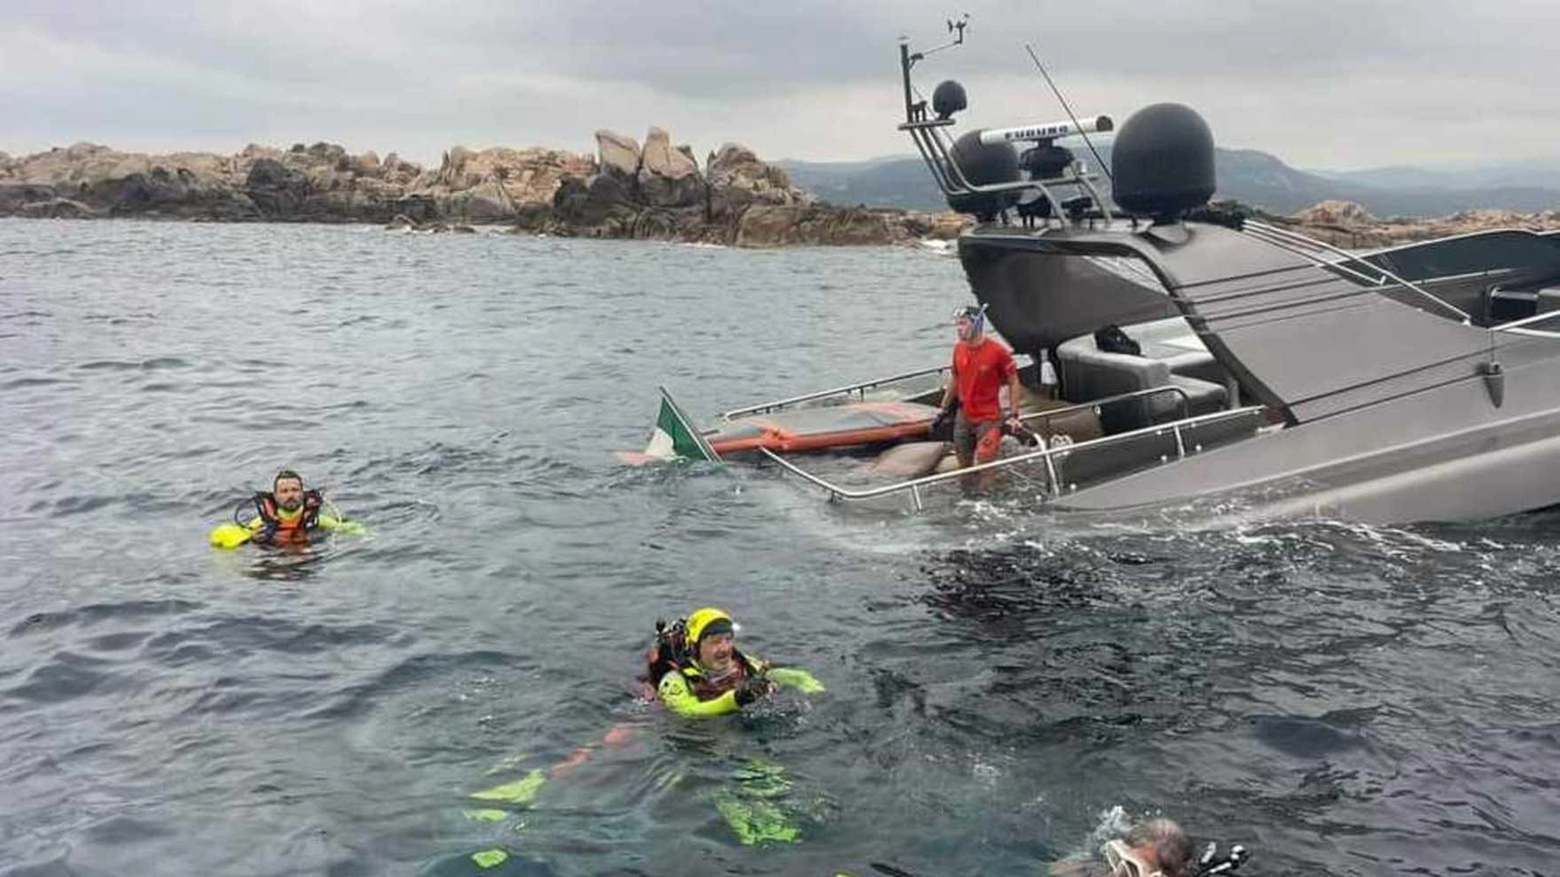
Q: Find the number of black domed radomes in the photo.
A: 3